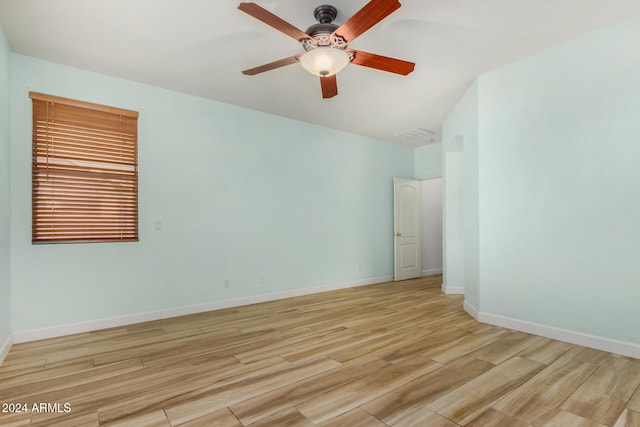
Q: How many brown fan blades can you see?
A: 5